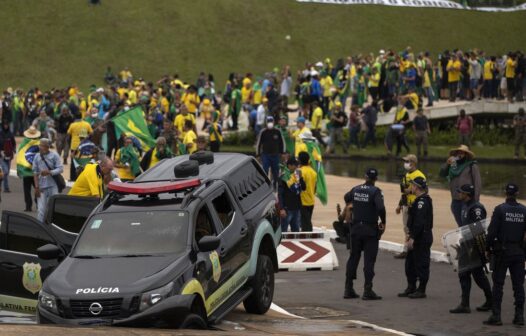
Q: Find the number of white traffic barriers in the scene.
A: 1